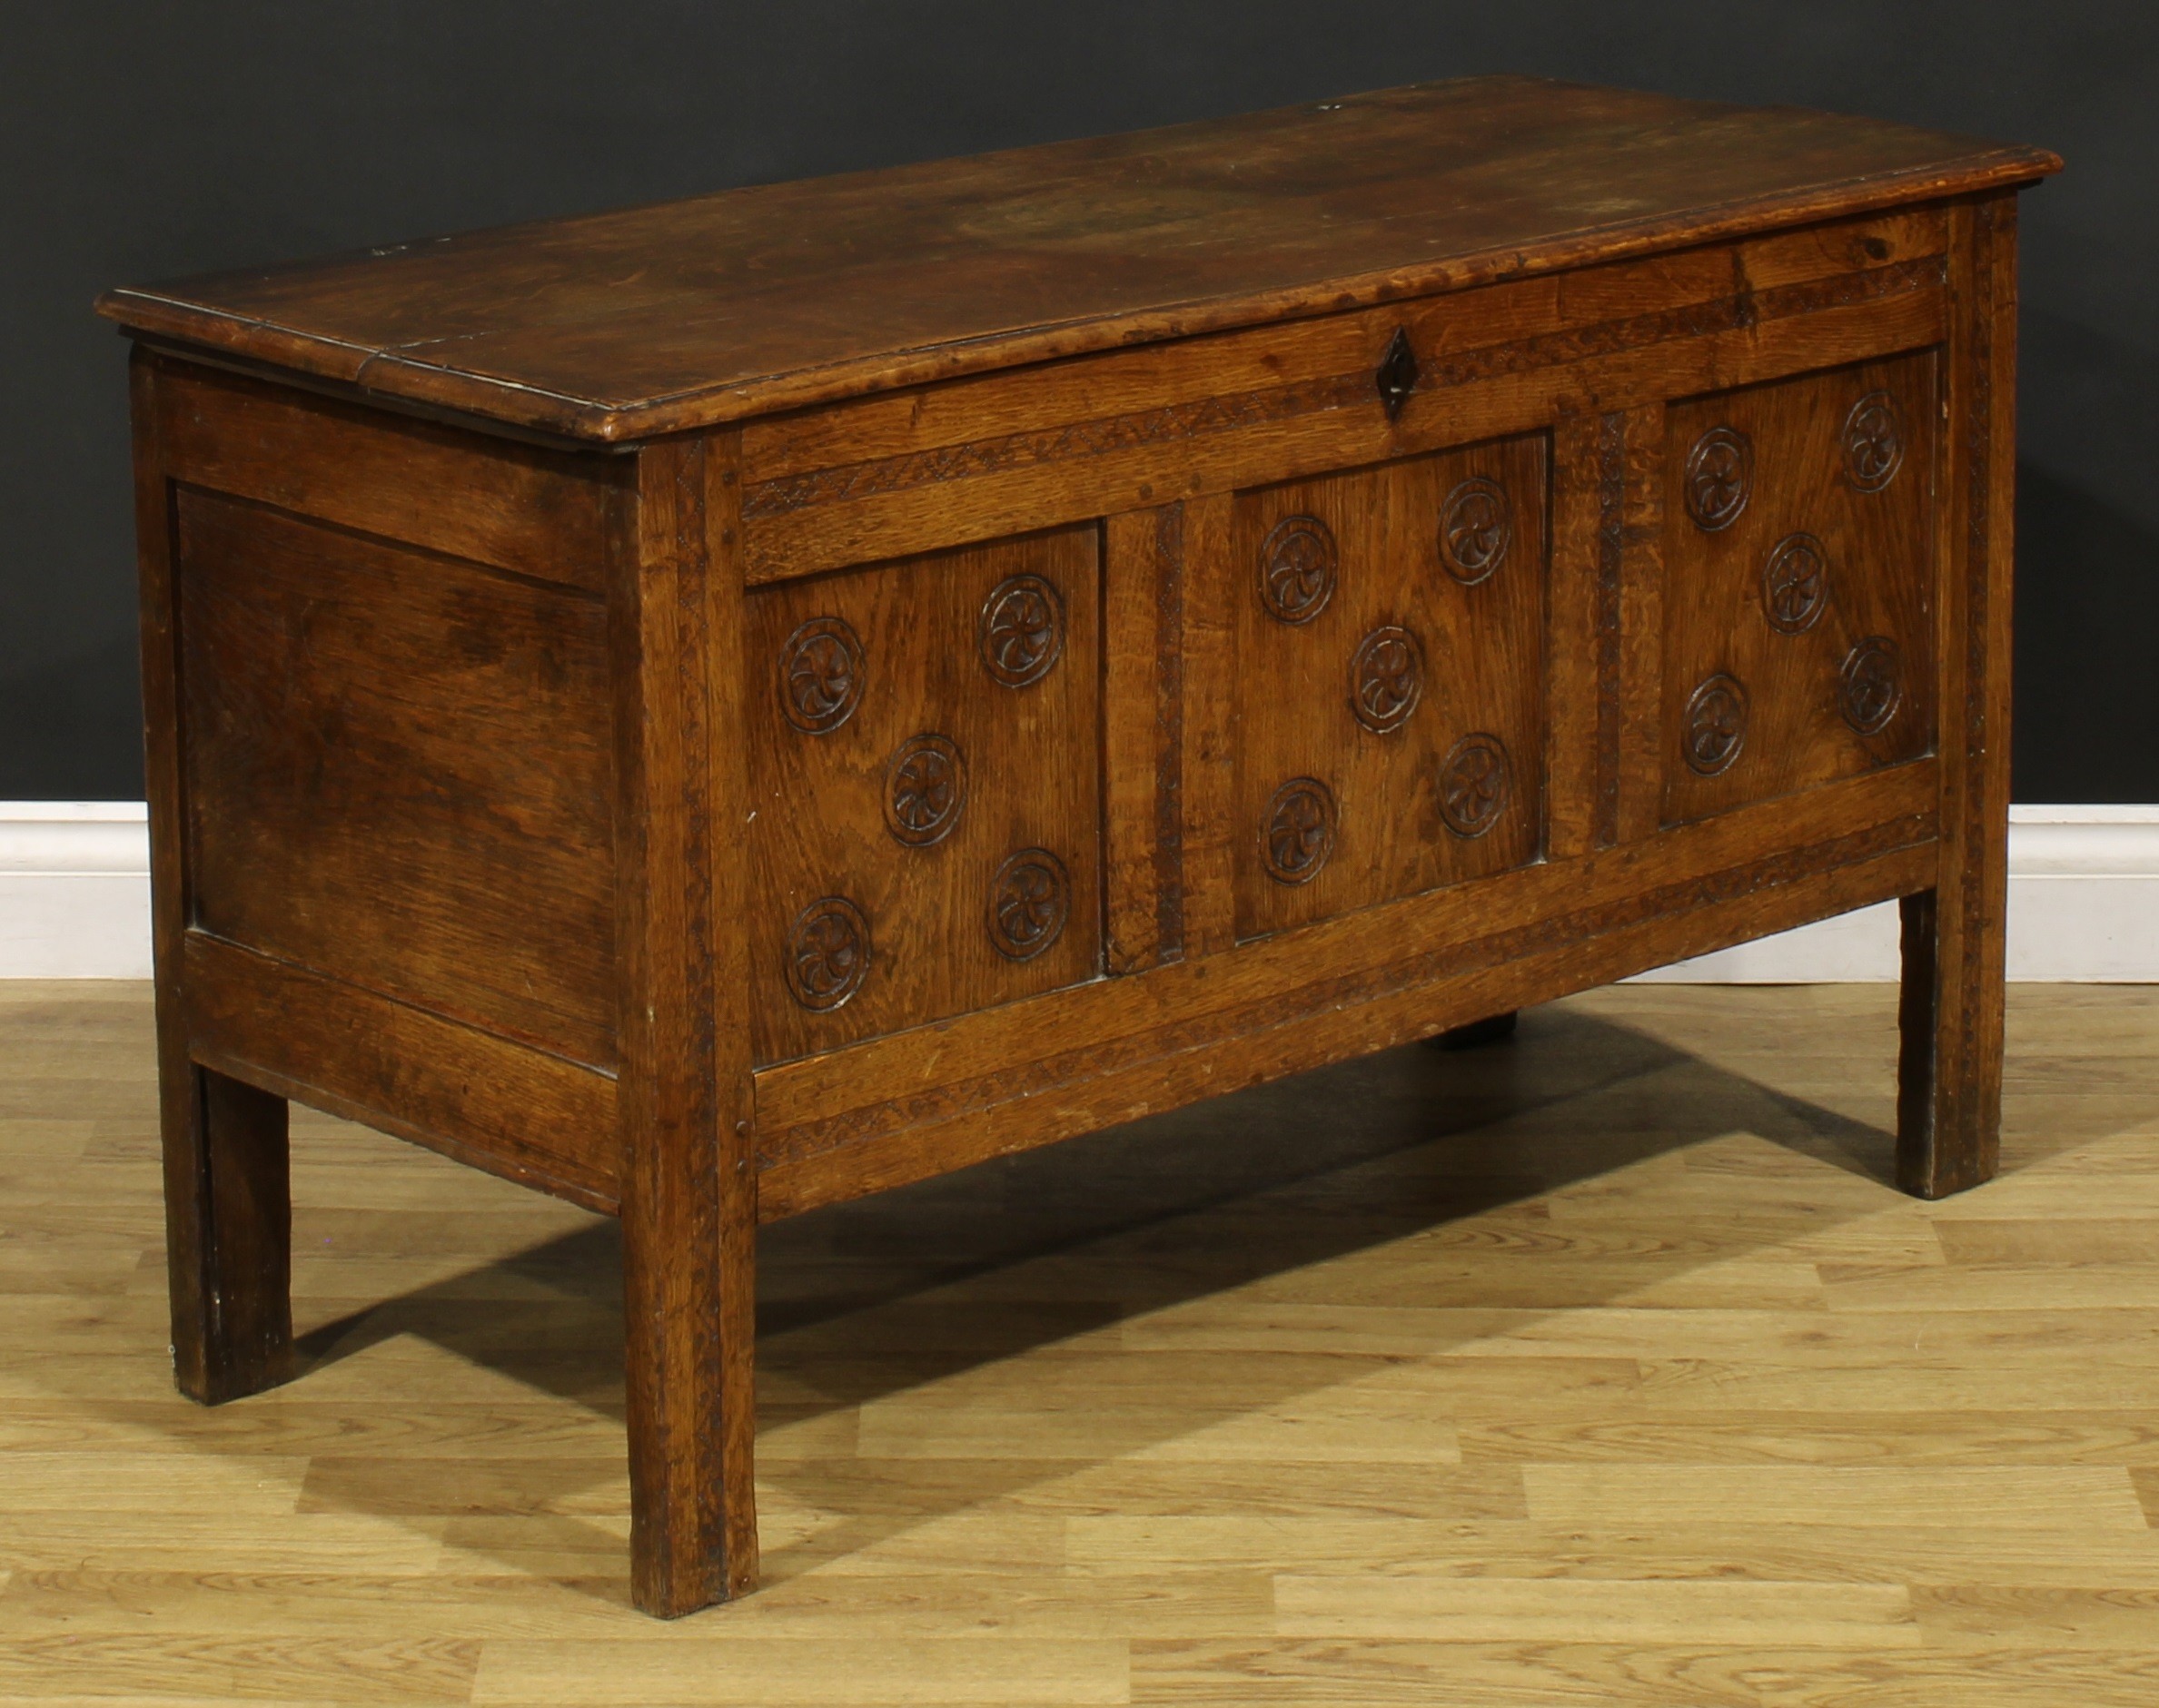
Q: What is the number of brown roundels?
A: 15